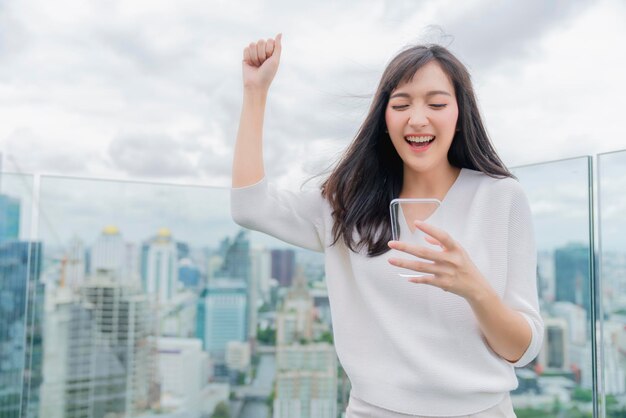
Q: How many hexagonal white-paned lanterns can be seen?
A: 0